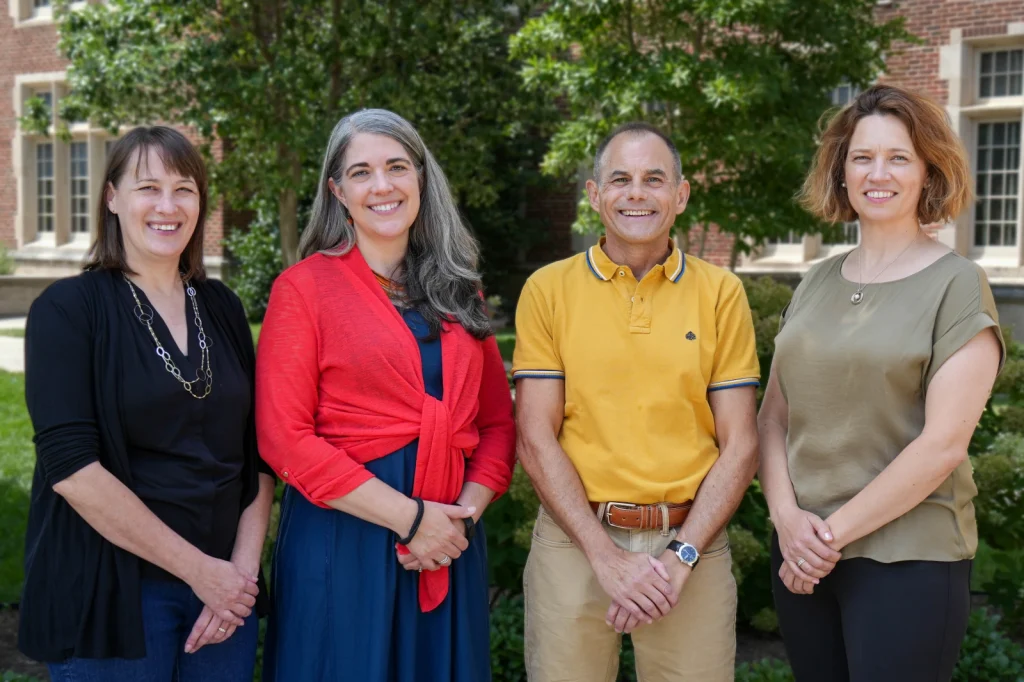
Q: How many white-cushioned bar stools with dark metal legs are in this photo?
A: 0